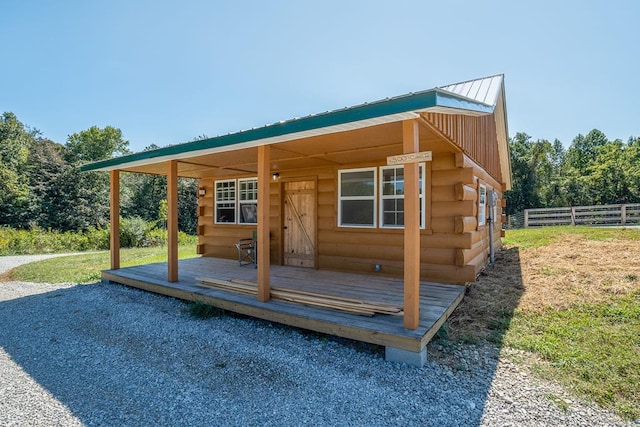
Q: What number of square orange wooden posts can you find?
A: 4